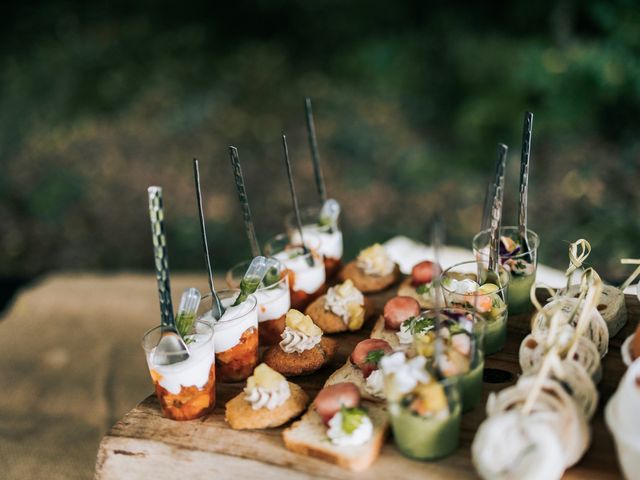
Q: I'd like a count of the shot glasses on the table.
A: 9